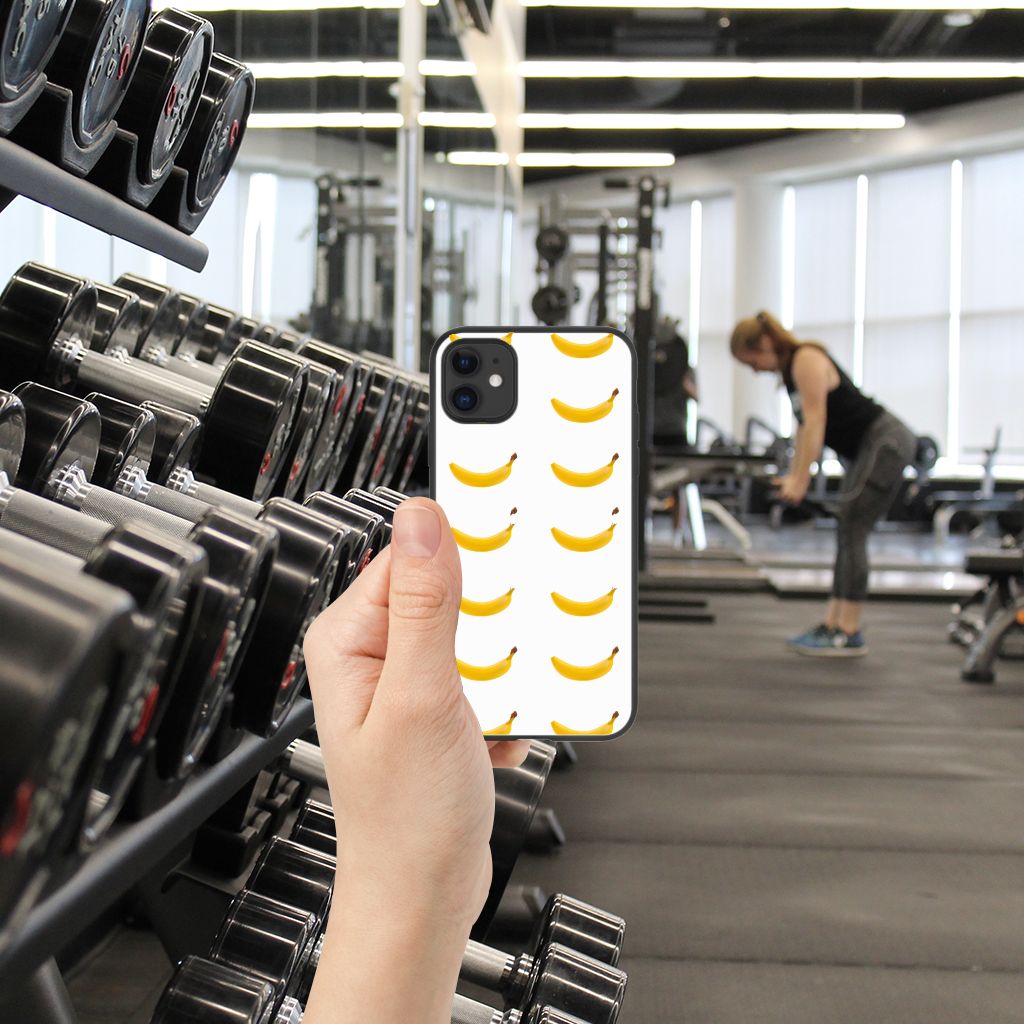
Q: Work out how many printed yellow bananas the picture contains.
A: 13